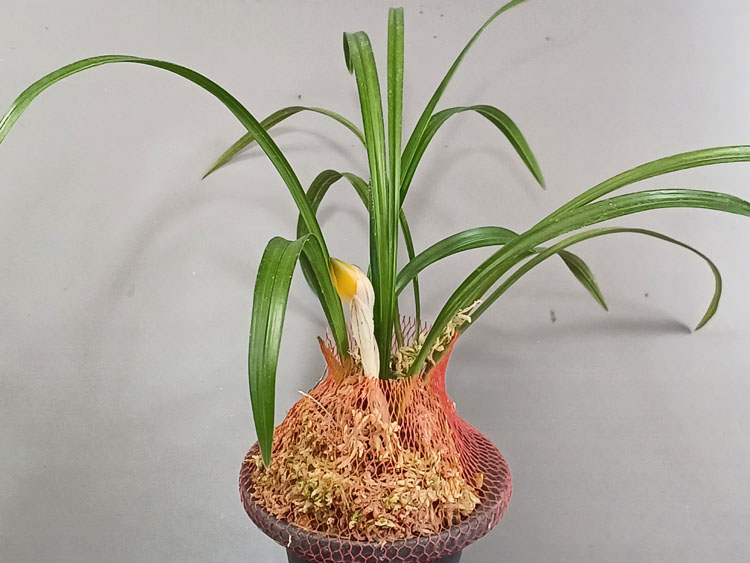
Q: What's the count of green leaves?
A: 12